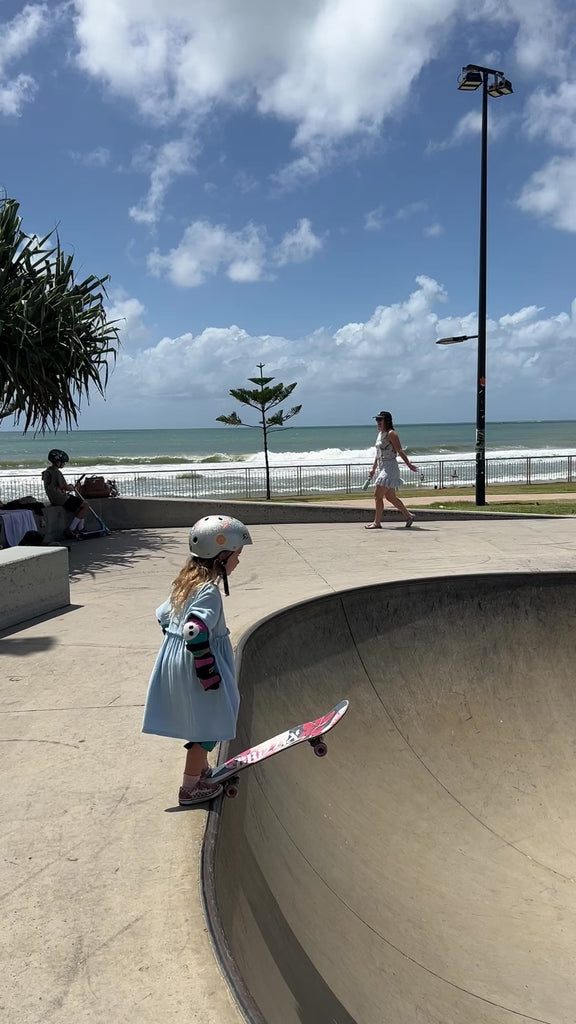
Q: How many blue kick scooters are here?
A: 1